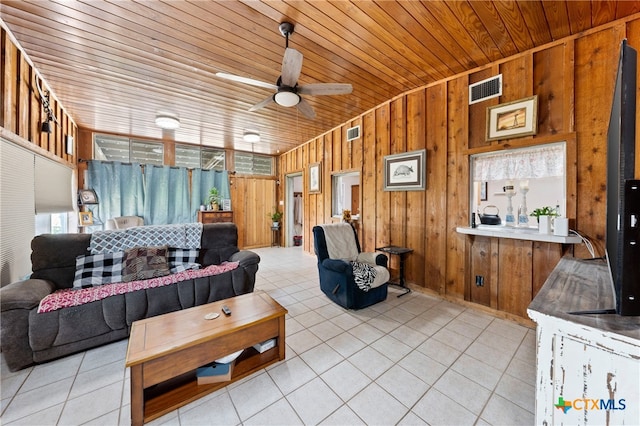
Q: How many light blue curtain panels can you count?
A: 3